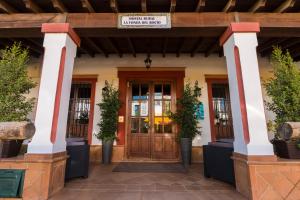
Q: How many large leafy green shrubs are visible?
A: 4